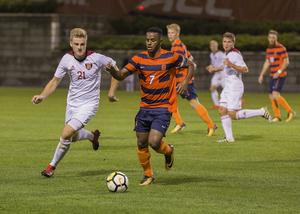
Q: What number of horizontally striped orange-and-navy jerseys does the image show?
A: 3